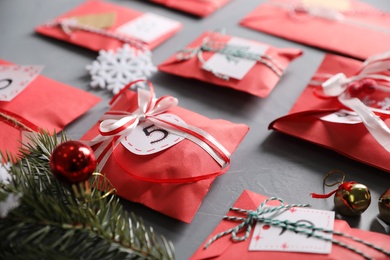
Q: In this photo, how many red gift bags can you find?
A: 8